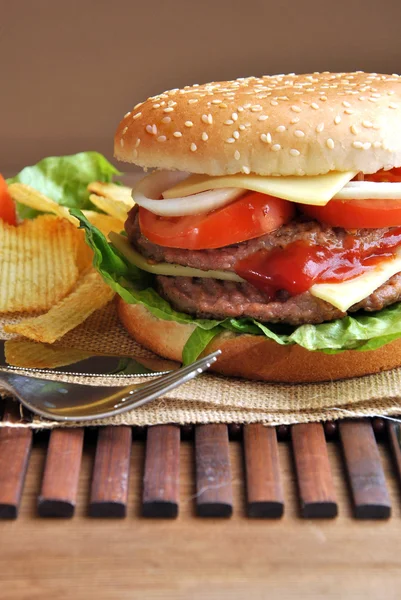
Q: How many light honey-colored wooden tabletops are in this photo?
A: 1